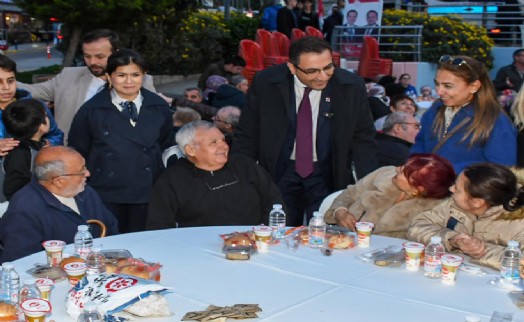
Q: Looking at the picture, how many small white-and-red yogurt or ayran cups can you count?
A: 8